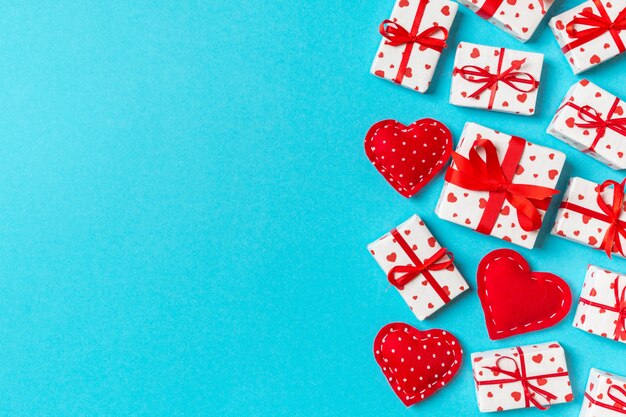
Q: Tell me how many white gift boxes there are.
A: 11